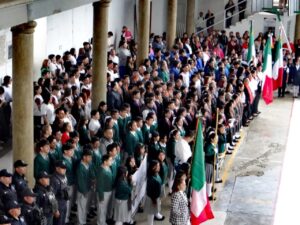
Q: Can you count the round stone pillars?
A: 5